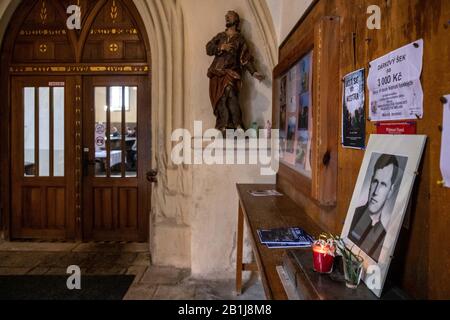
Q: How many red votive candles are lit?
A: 1